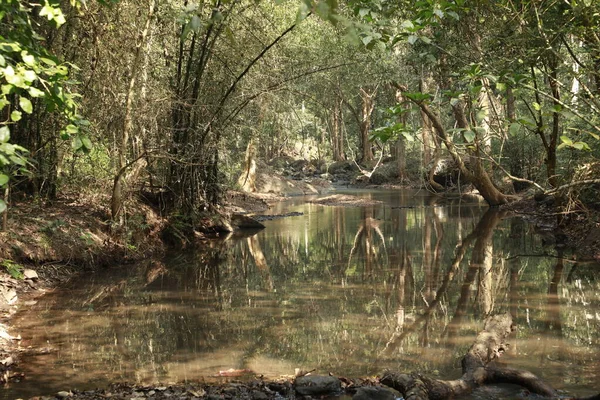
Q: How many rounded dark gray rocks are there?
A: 2